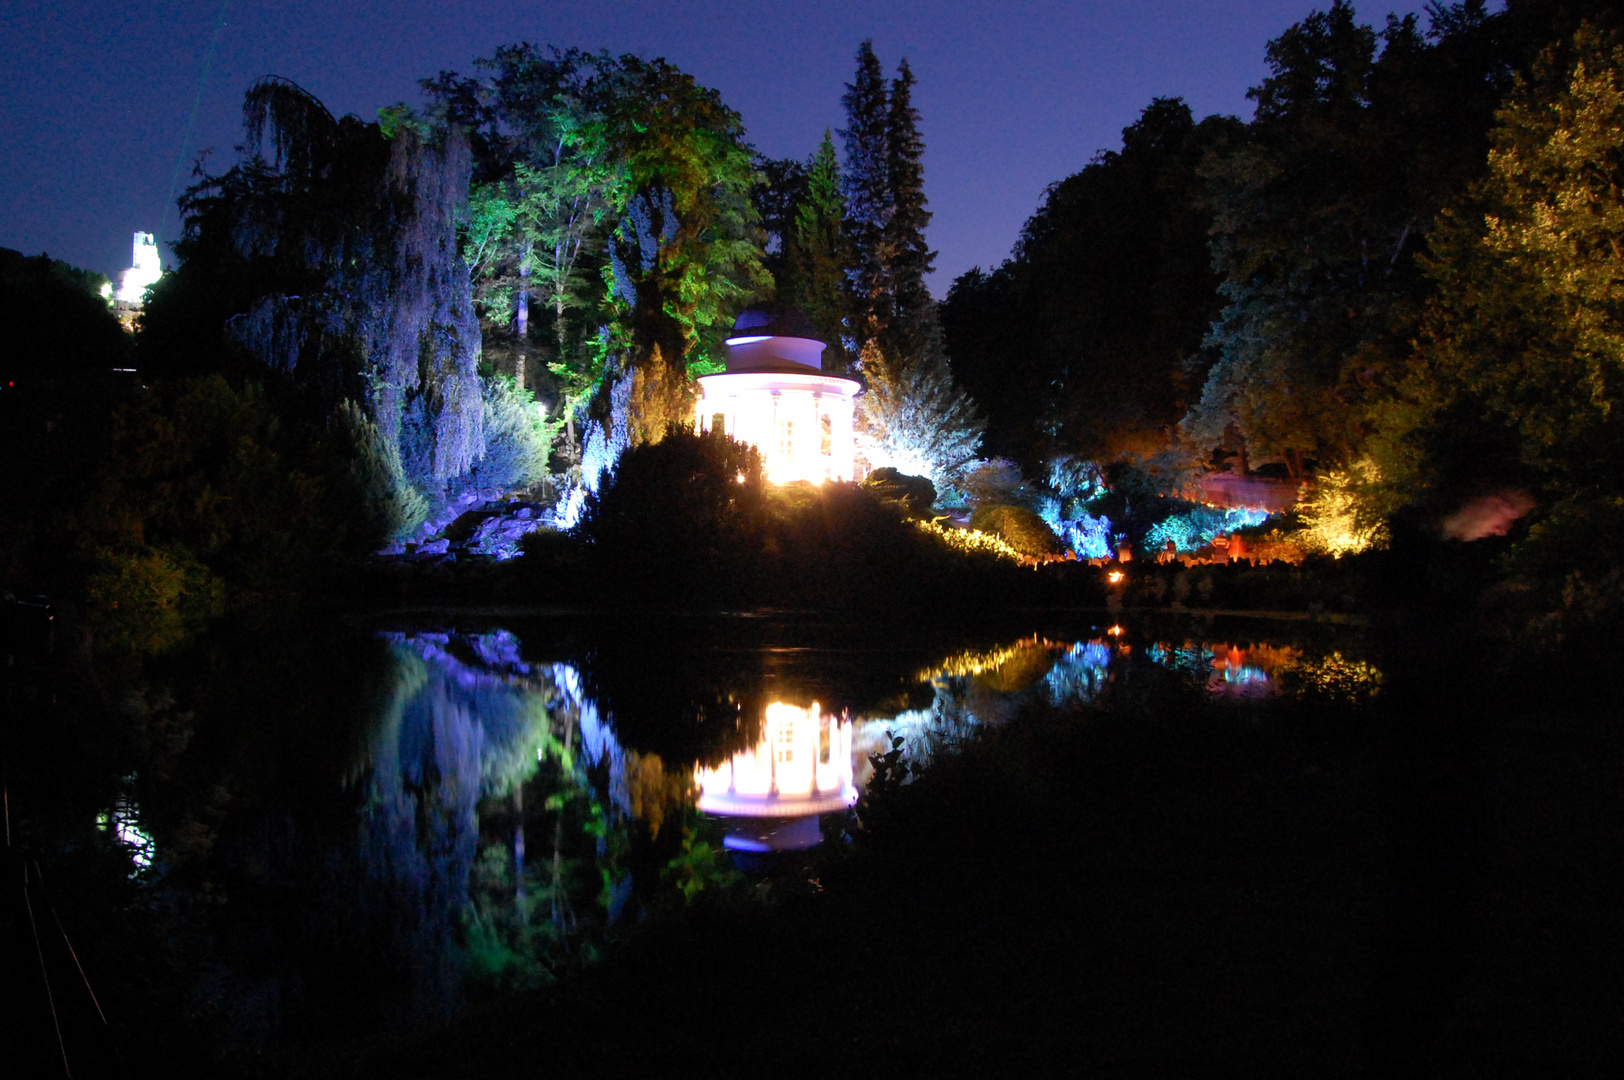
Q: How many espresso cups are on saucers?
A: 0